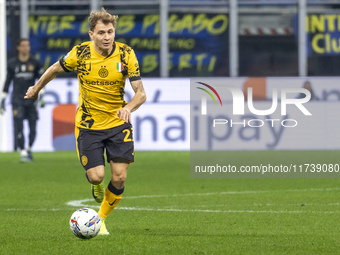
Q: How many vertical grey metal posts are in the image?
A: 5